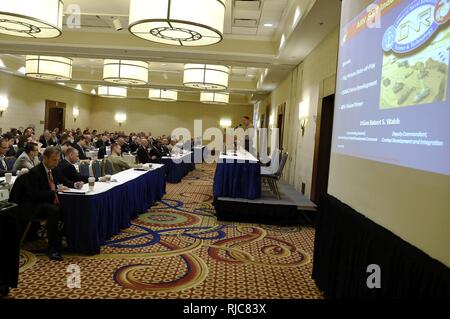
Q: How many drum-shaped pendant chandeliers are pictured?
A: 8